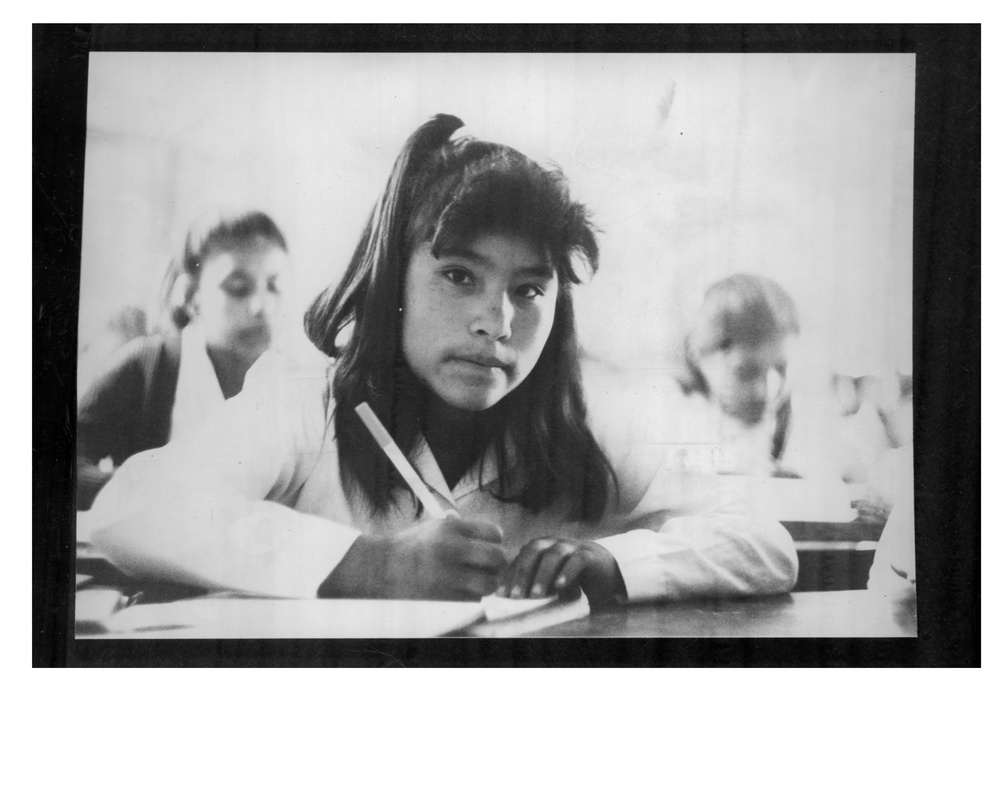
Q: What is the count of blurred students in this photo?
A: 2